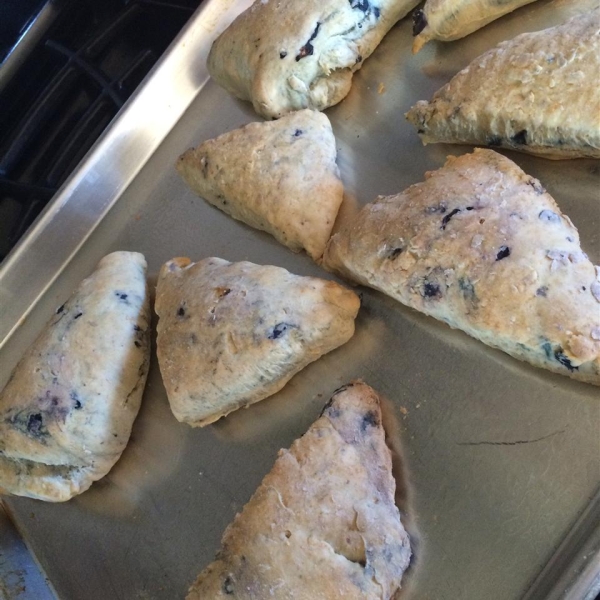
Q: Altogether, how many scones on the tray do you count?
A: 8